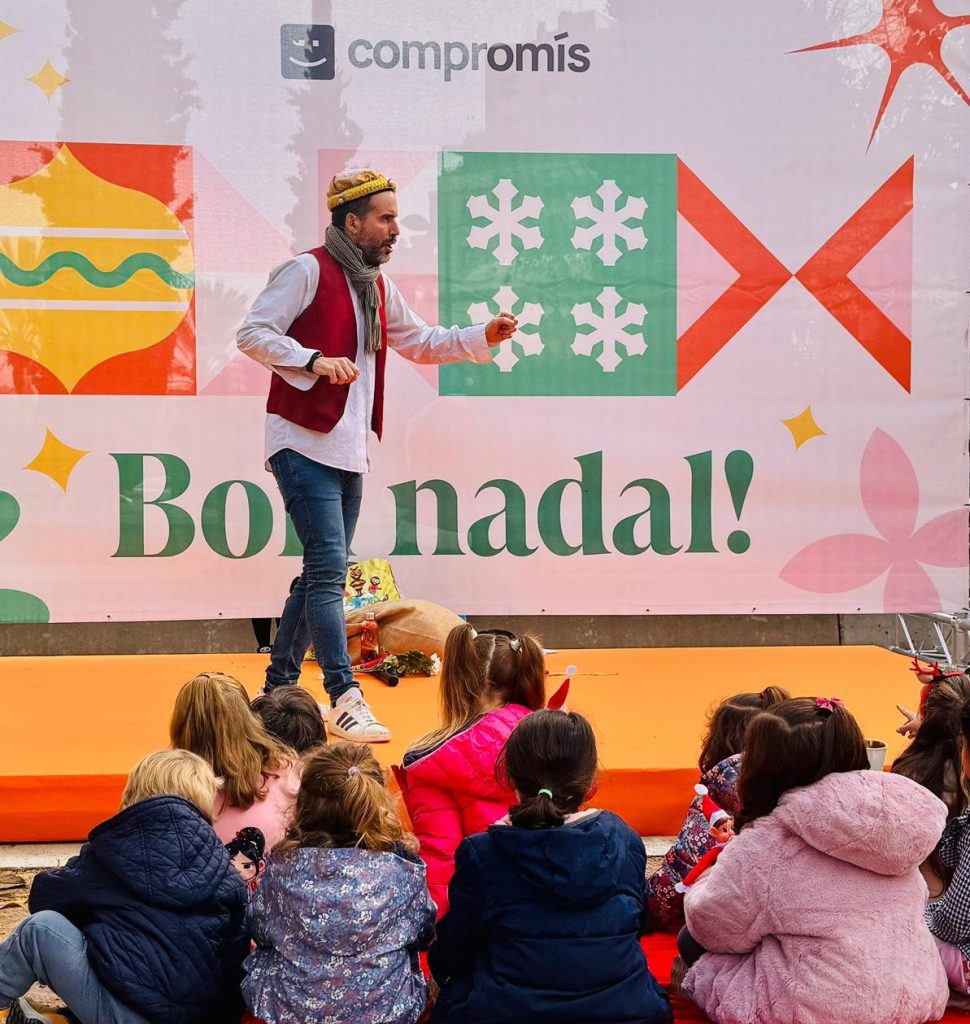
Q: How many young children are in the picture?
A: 10